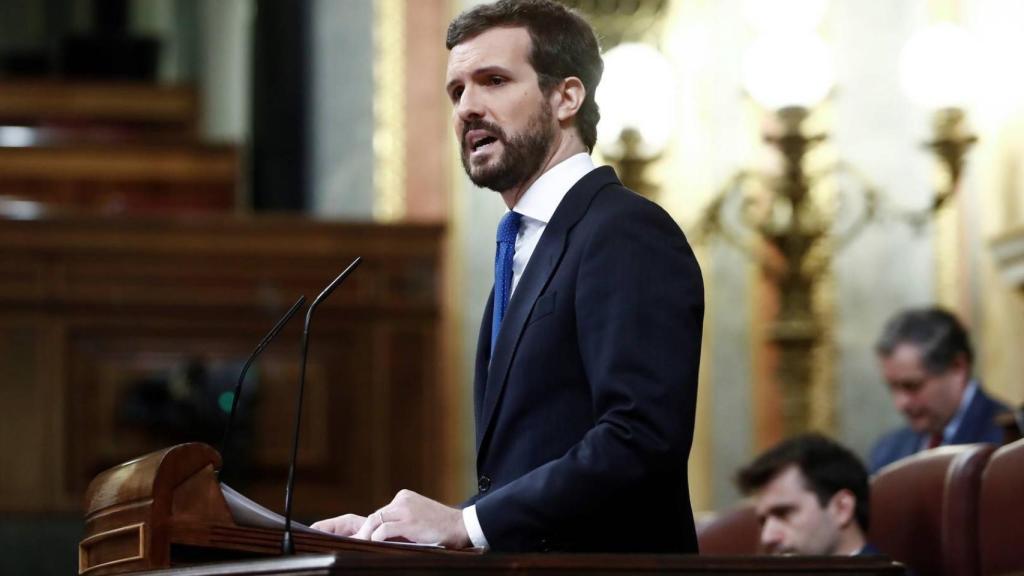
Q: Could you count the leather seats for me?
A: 3